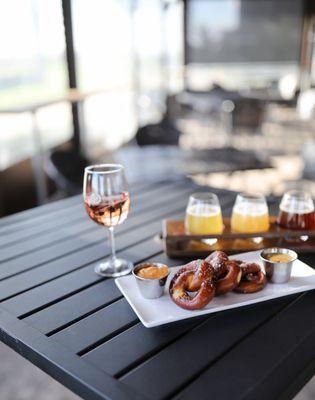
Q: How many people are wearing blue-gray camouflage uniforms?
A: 0